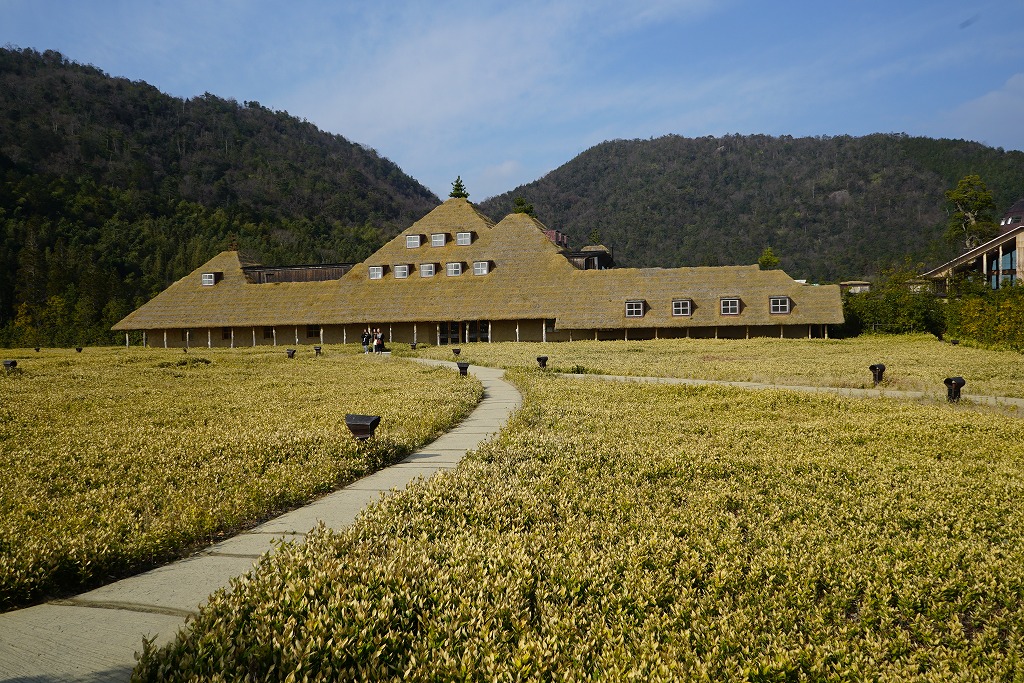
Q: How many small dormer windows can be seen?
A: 13